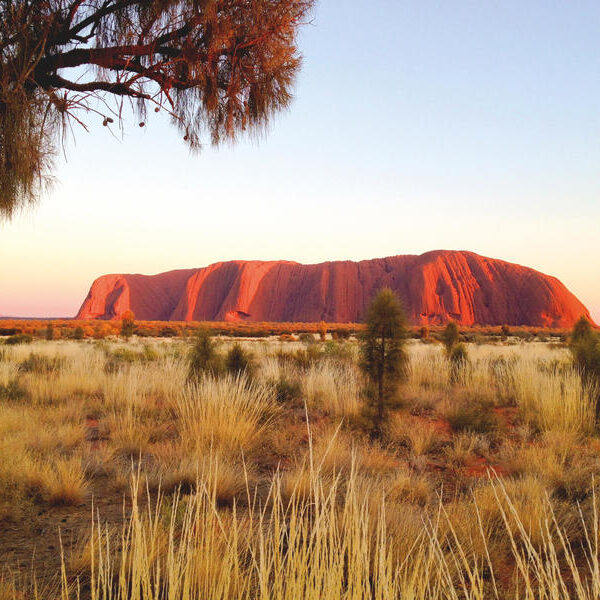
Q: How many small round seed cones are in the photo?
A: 5